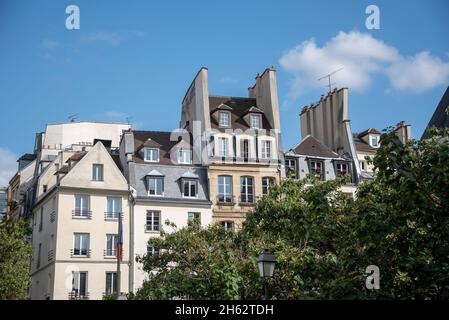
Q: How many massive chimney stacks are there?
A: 3